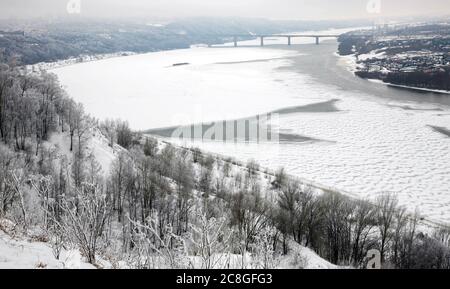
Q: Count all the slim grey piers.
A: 4